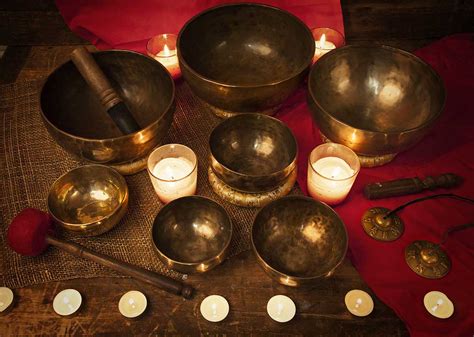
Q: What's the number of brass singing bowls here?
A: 7